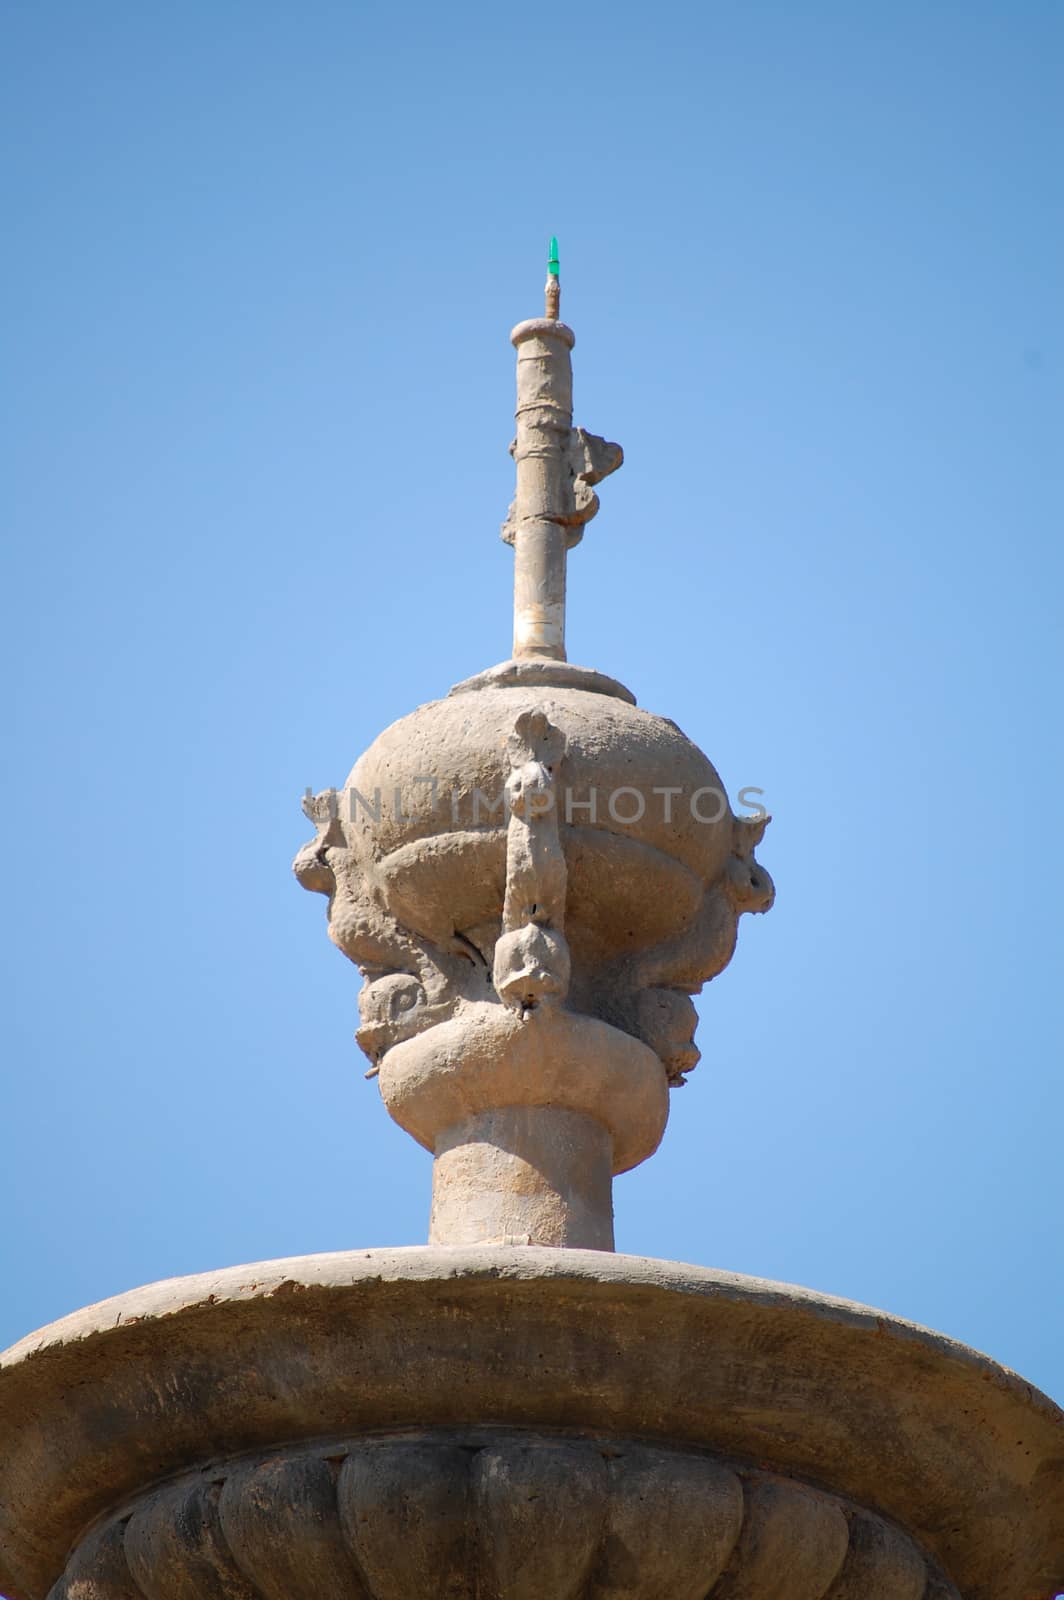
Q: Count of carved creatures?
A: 3